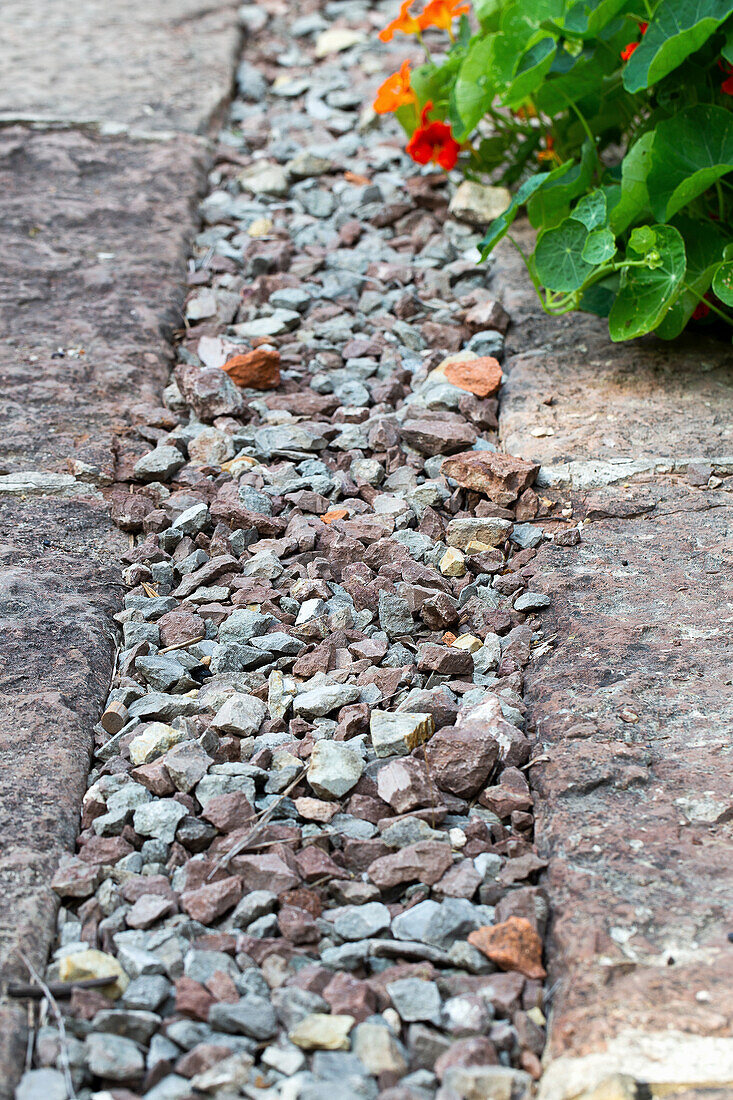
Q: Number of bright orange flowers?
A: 3